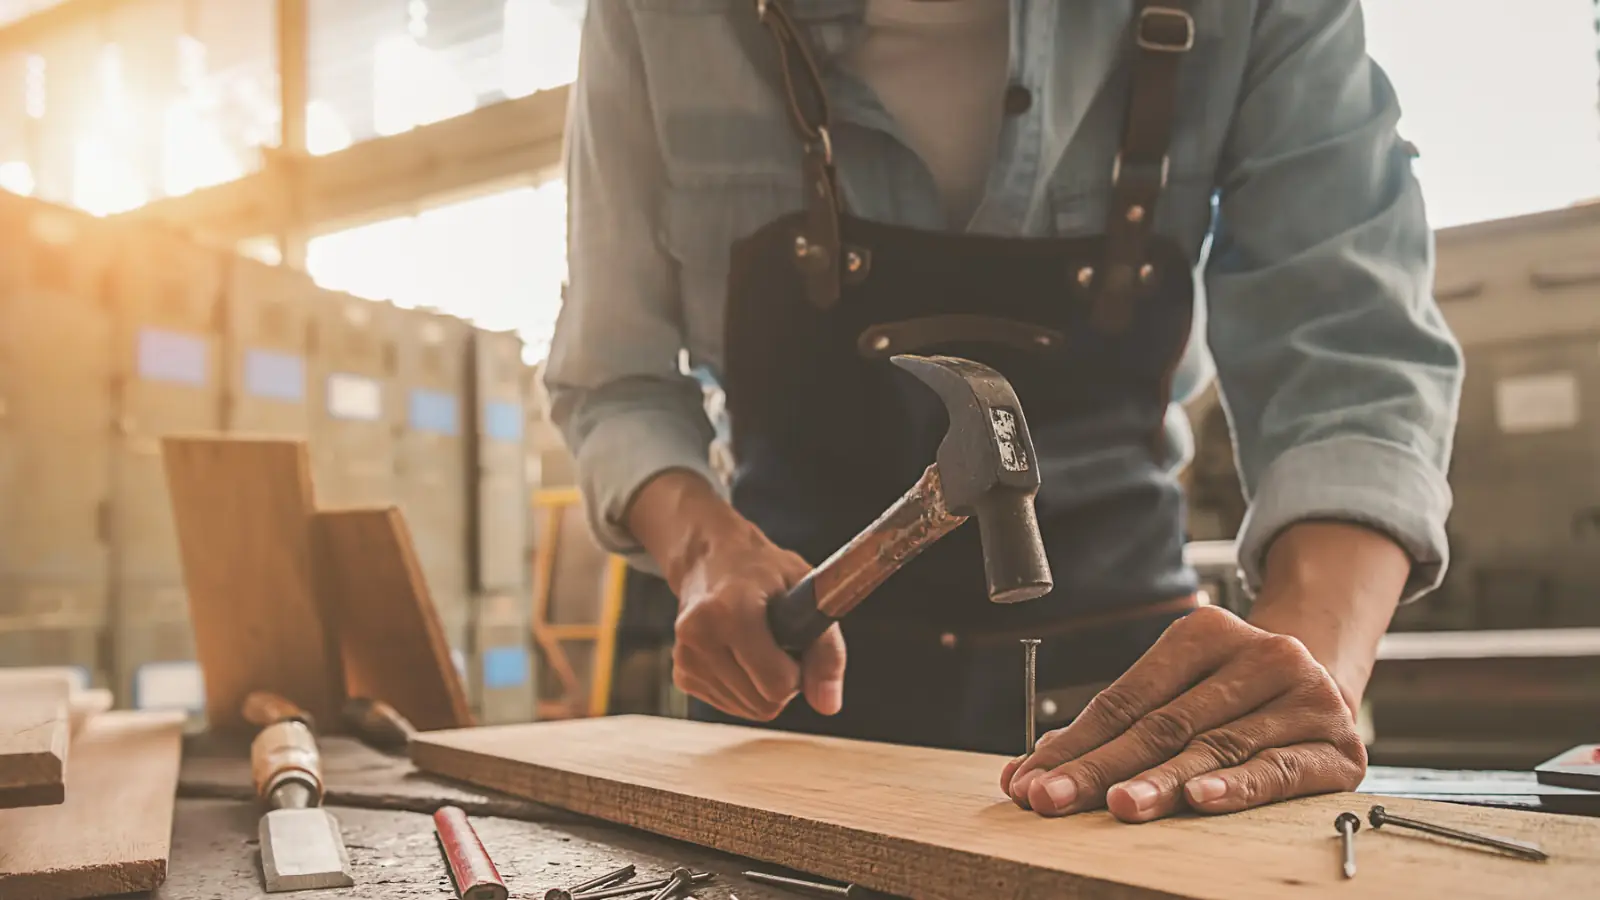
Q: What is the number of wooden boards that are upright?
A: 2